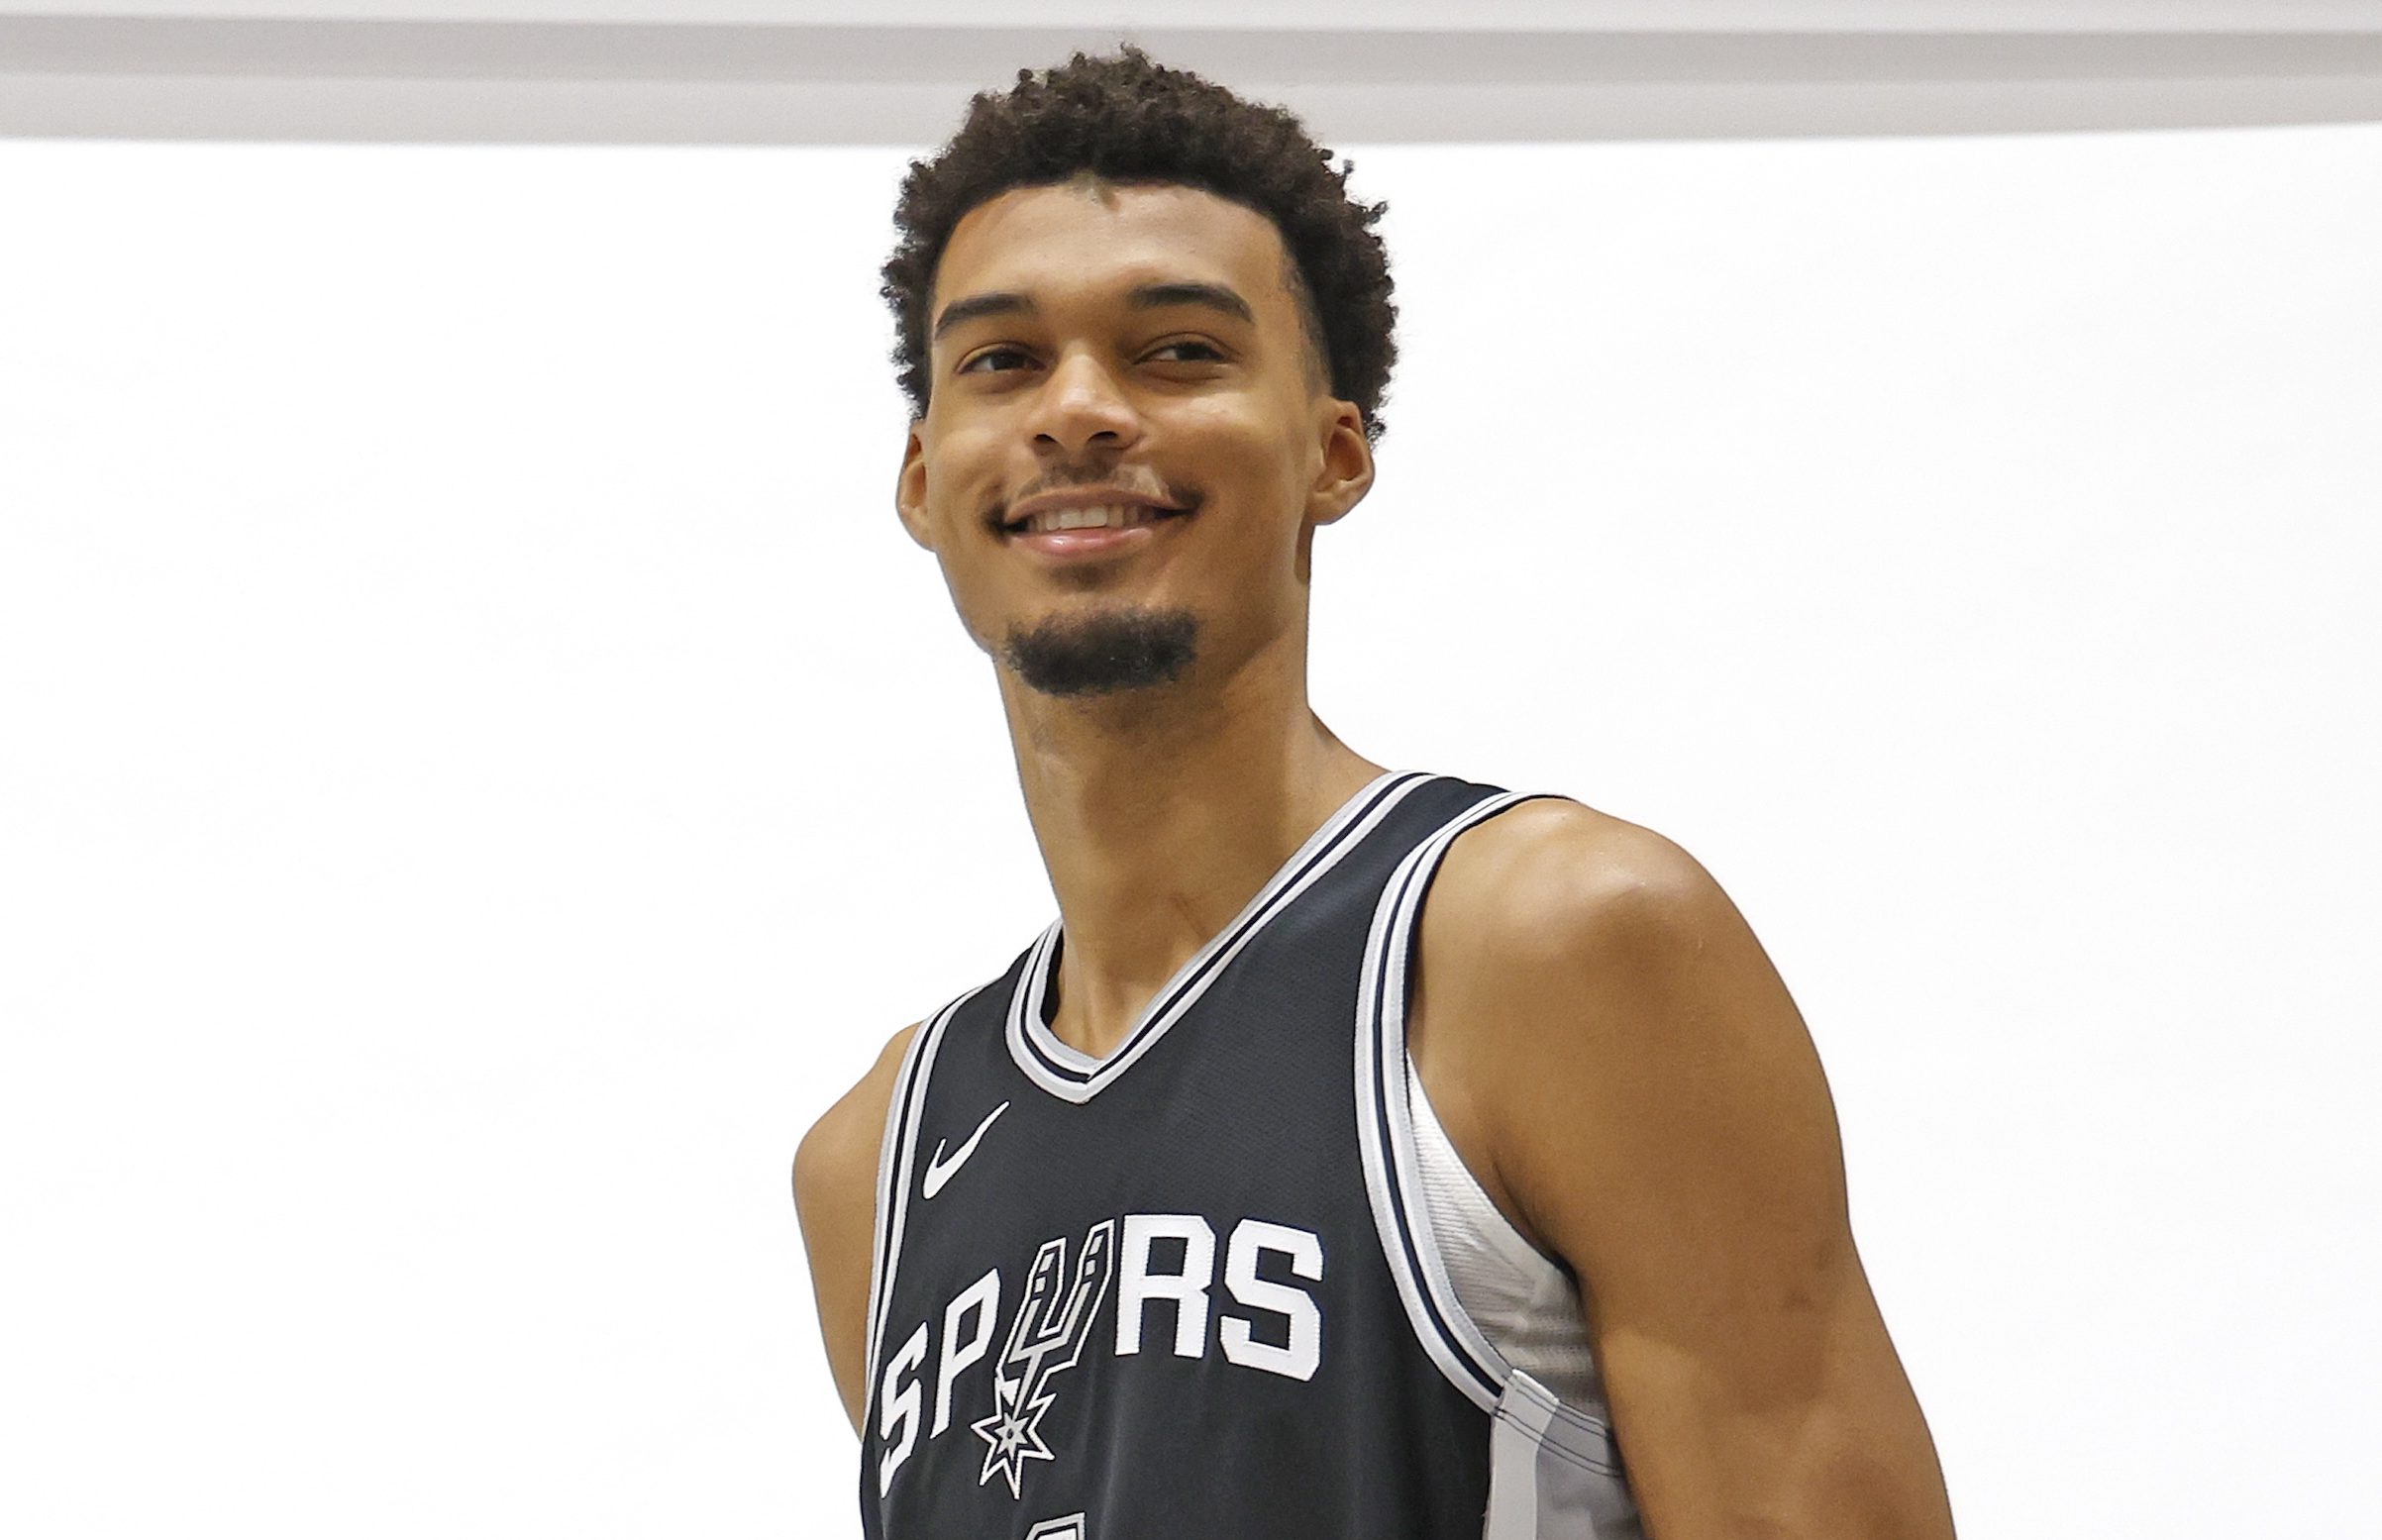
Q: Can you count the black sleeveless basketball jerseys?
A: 1